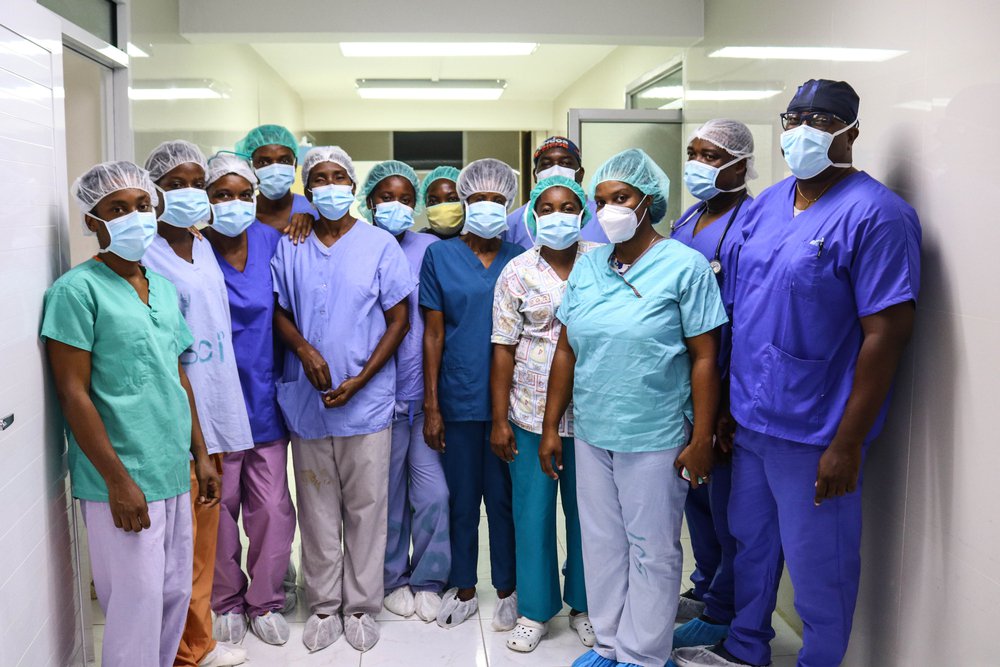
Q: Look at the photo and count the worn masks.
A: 13